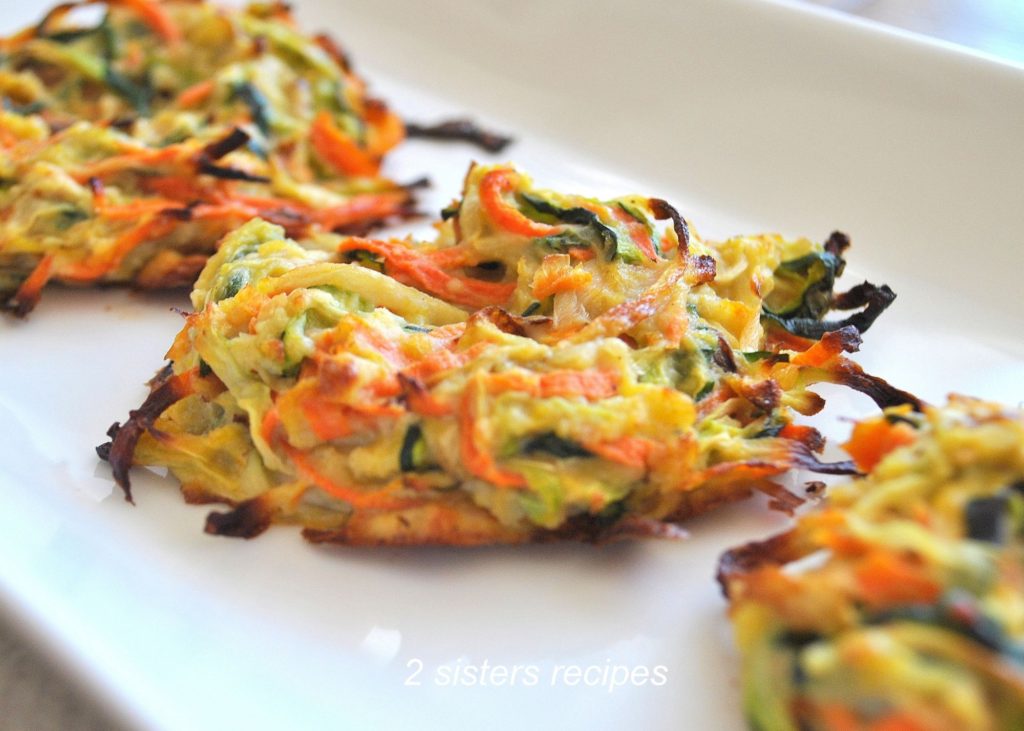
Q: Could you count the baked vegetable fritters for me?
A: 3